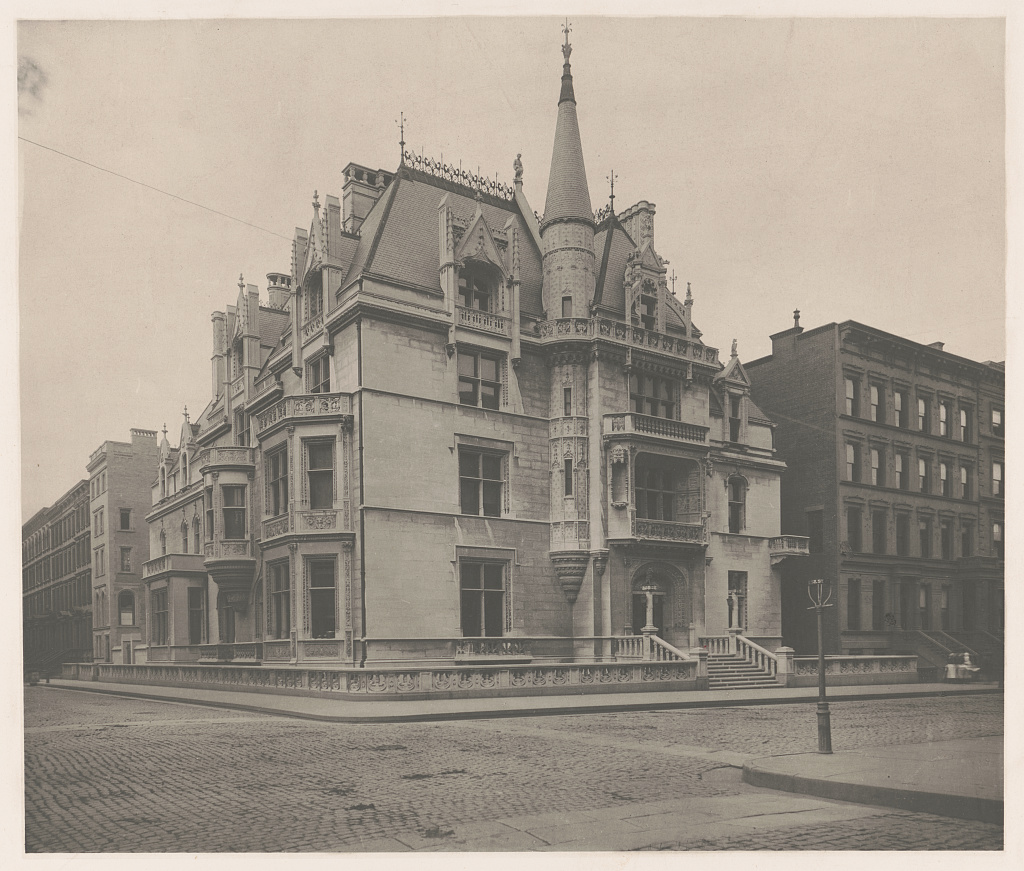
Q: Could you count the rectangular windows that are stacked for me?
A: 3